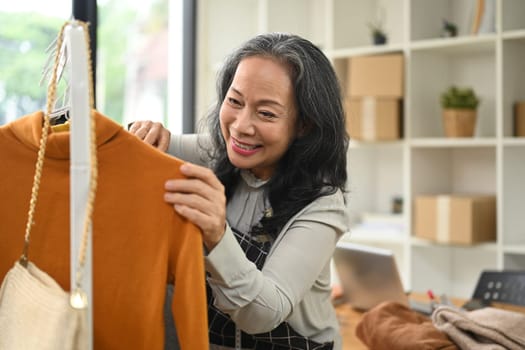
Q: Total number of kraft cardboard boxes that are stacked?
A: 2